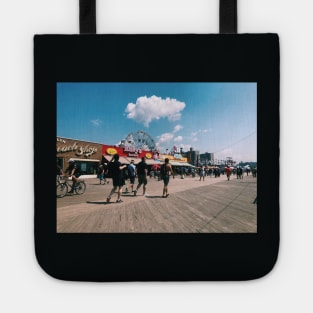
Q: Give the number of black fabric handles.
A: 2